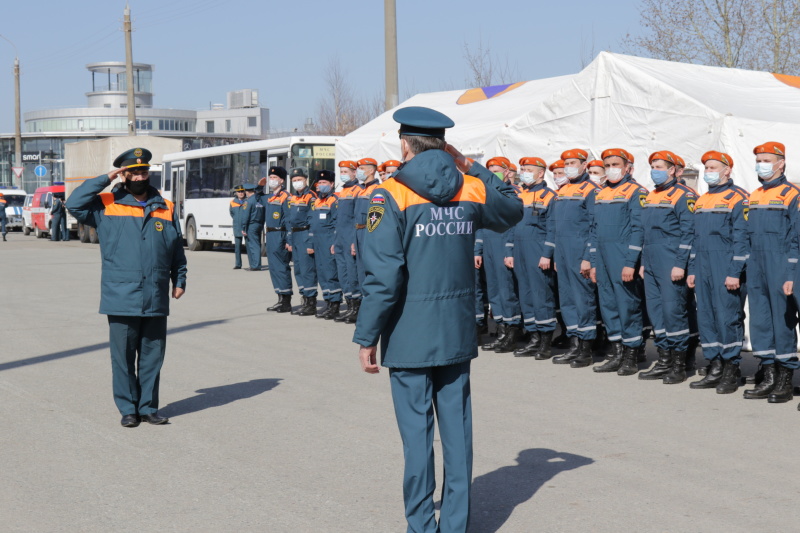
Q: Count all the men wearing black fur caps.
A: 2